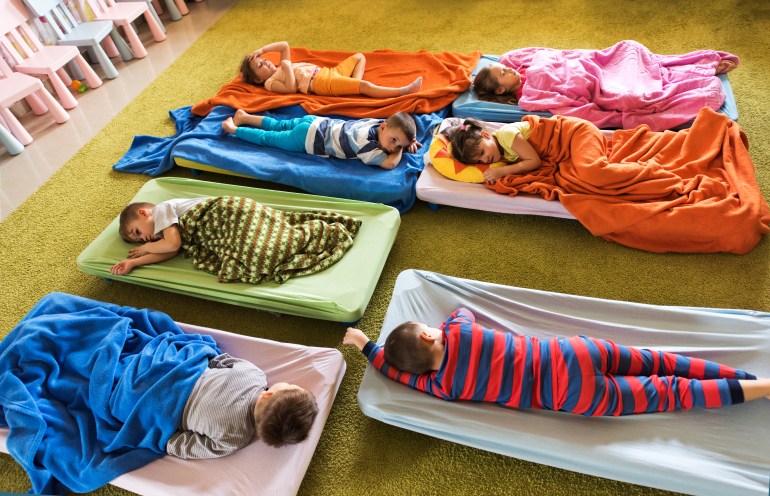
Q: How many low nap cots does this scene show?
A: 7